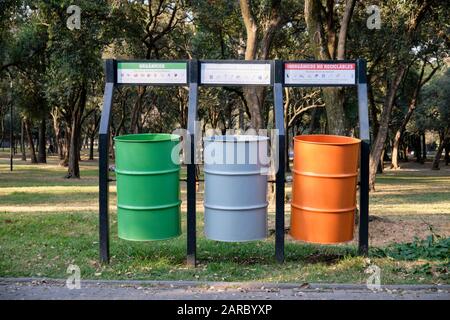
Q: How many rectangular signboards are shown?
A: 3